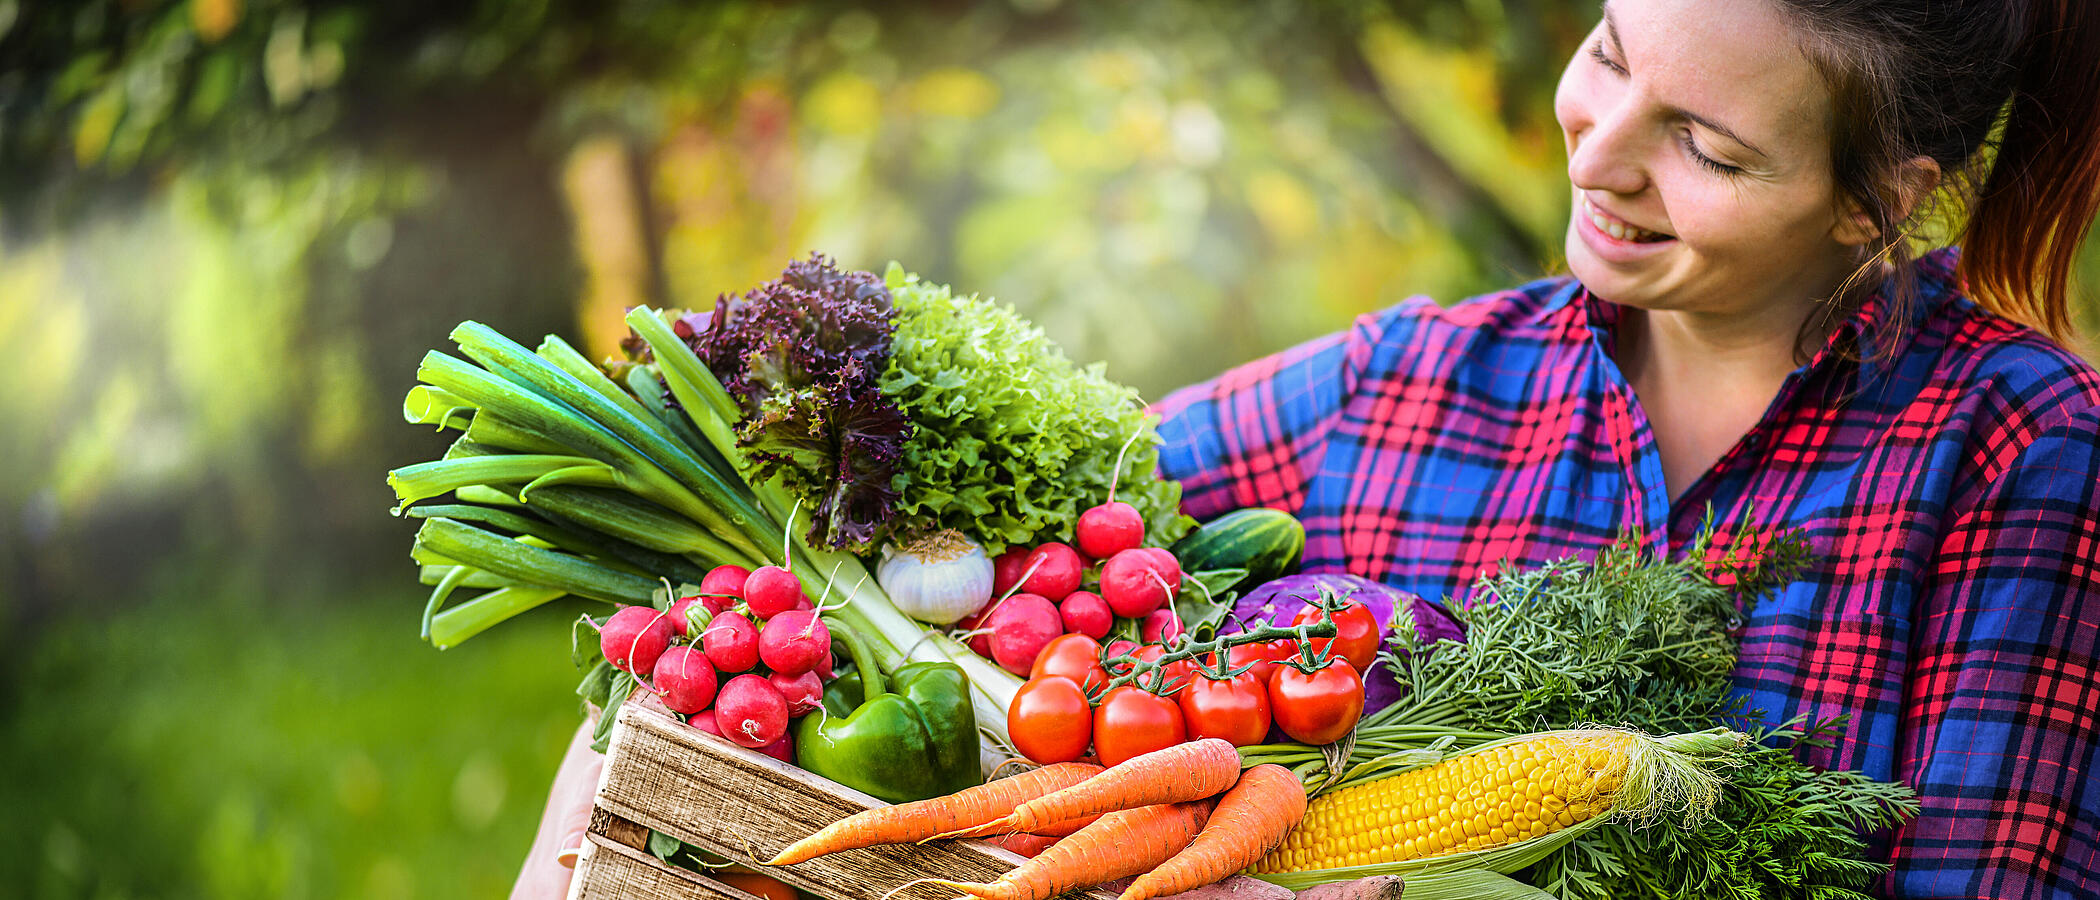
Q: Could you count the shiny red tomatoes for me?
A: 8